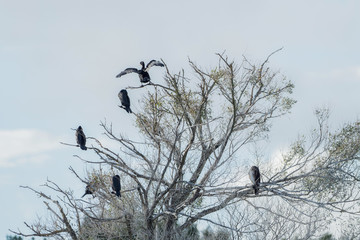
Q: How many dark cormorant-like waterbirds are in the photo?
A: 6